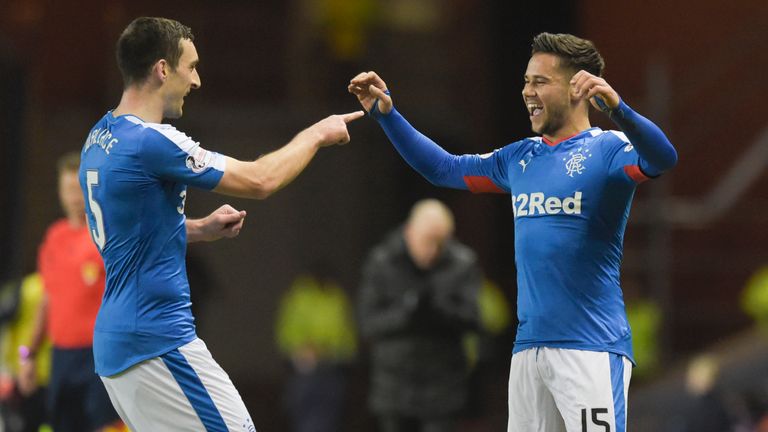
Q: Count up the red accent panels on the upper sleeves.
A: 2